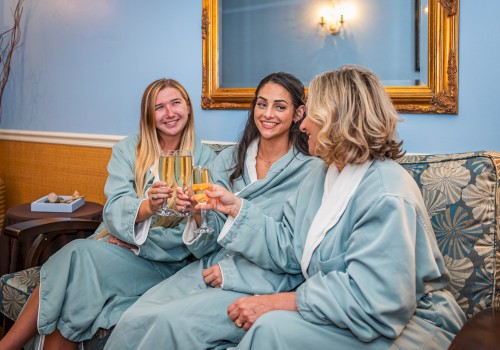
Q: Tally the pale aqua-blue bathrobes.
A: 3